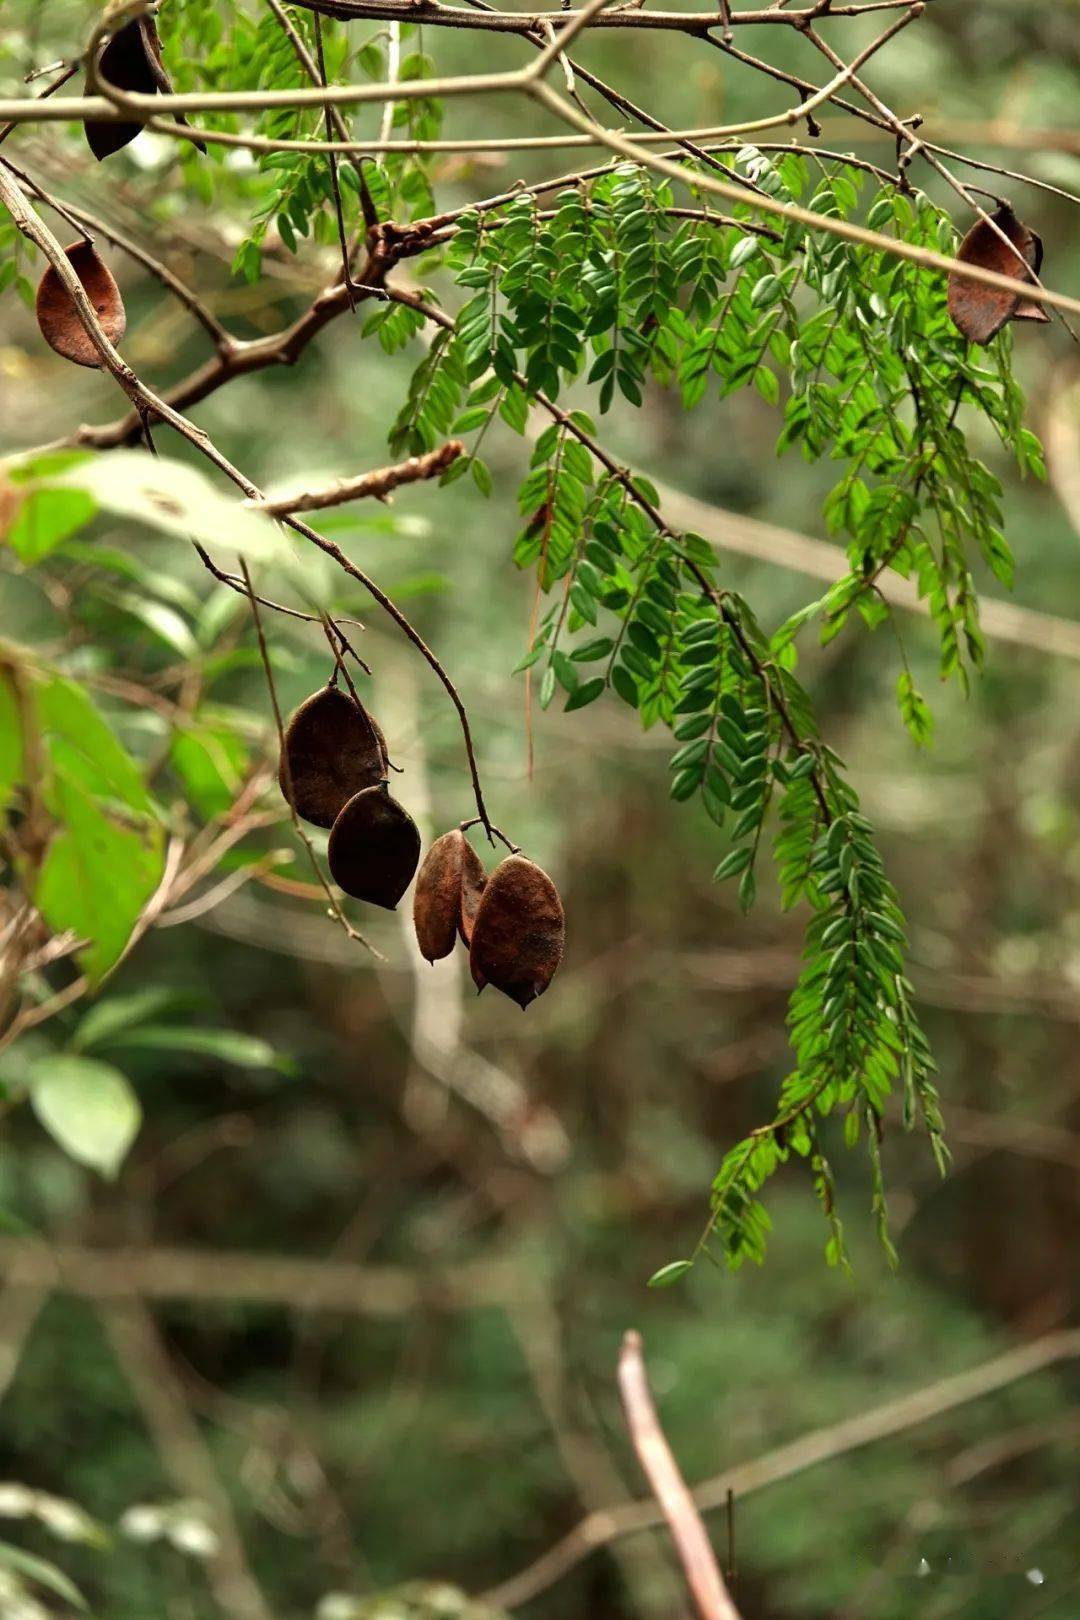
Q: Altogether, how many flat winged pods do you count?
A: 7